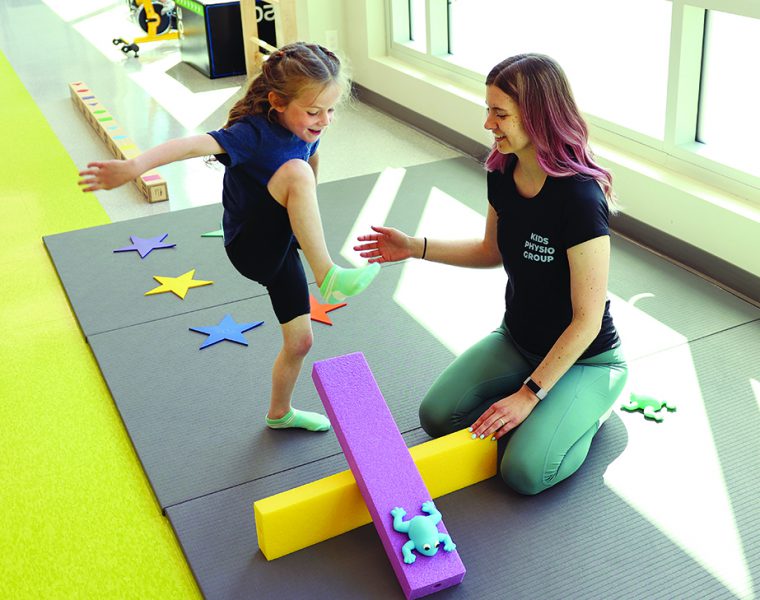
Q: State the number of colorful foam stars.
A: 5